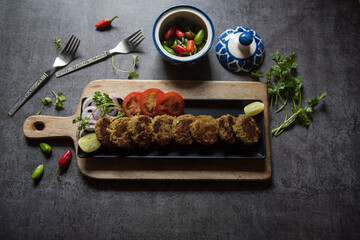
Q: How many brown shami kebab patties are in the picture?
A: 8